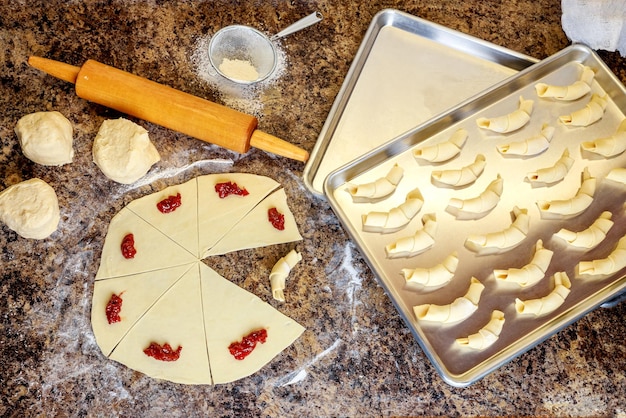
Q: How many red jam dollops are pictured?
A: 7